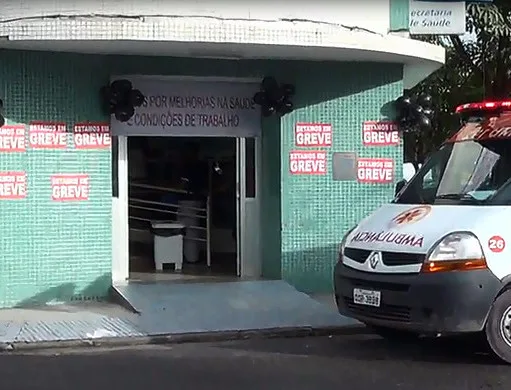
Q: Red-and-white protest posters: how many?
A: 9